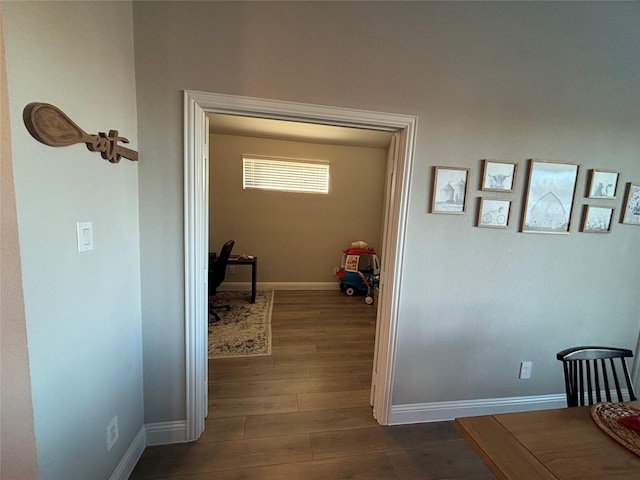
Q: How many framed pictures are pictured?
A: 7